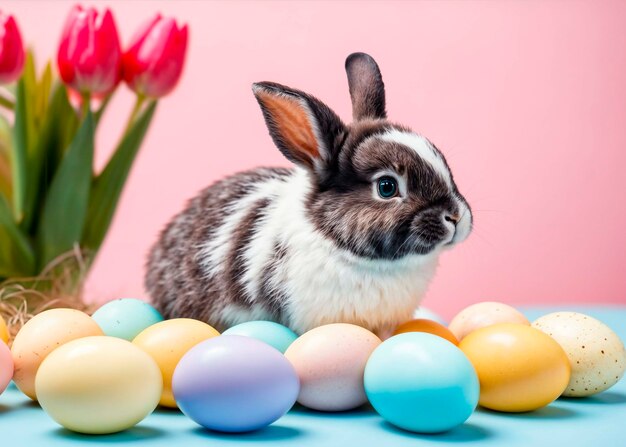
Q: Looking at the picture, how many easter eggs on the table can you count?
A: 15